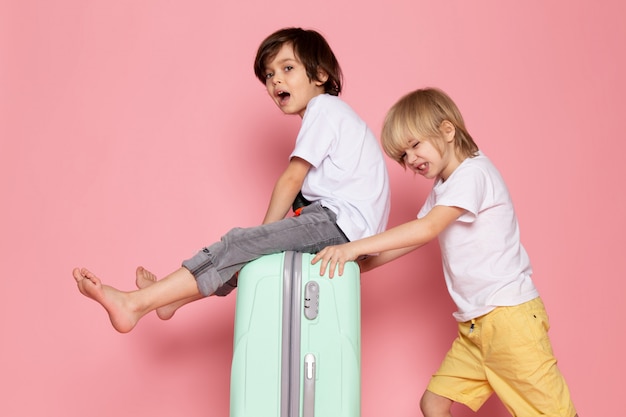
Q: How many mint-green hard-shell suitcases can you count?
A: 1